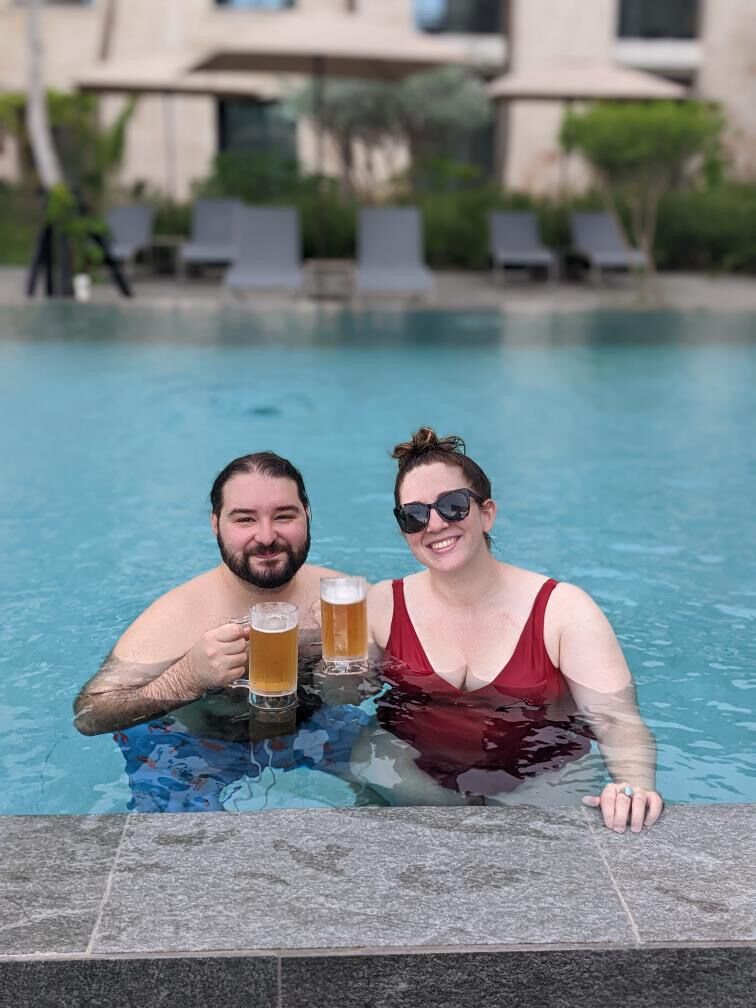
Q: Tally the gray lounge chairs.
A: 6